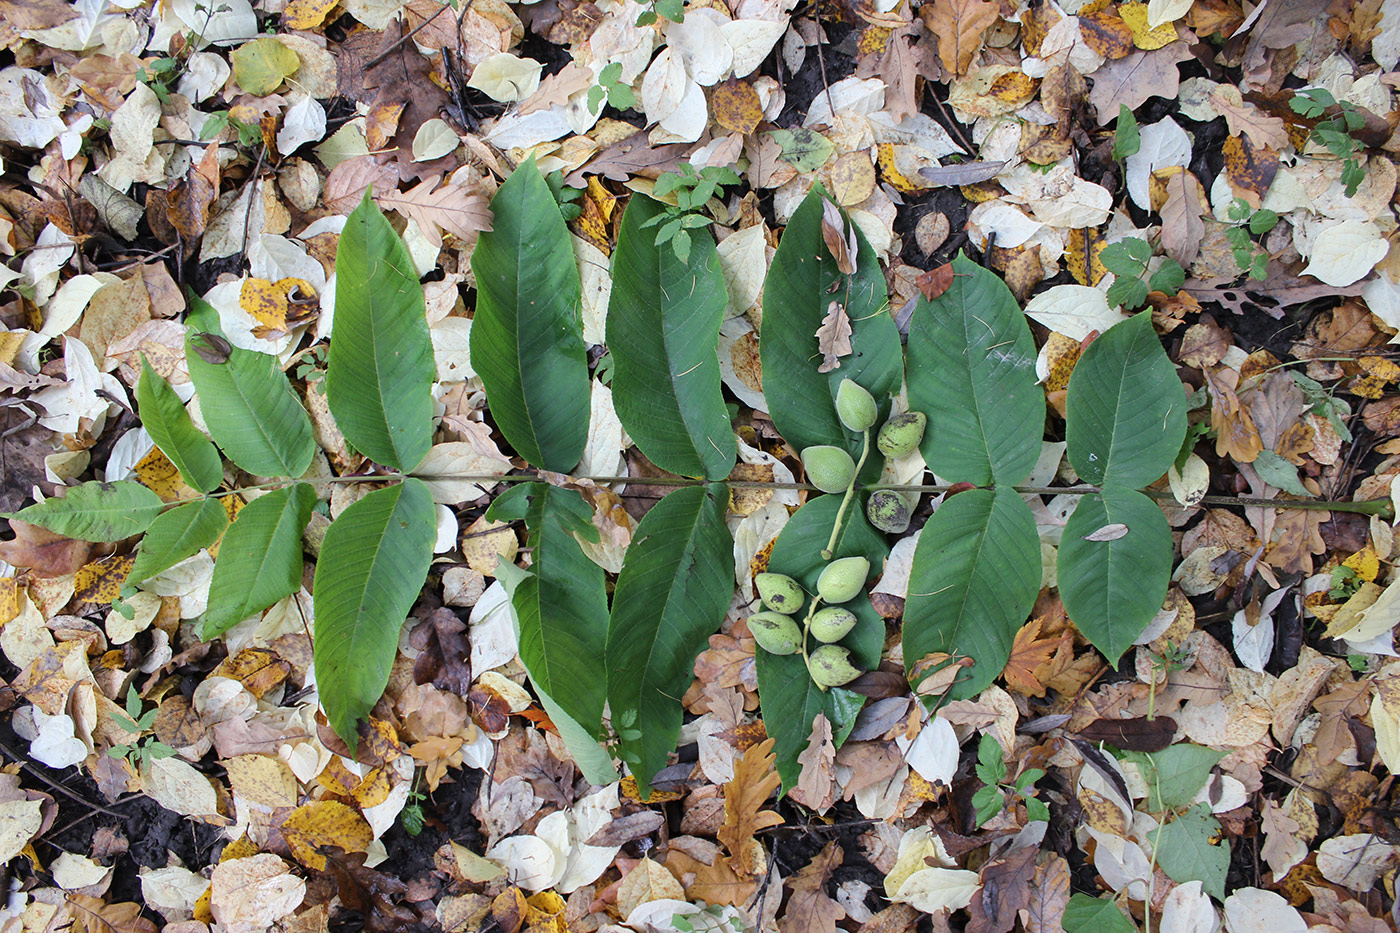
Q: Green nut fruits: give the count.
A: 9